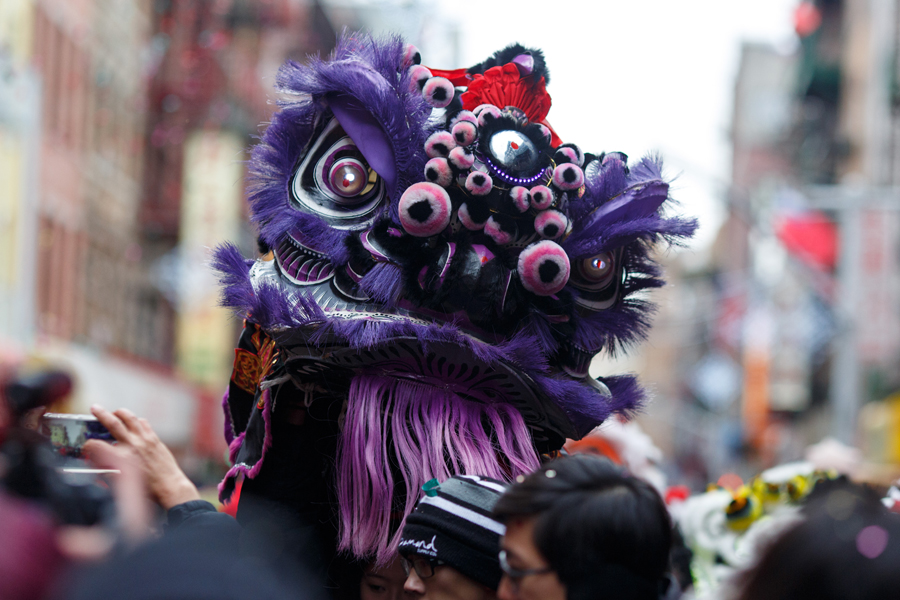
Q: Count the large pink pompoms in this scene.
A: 2